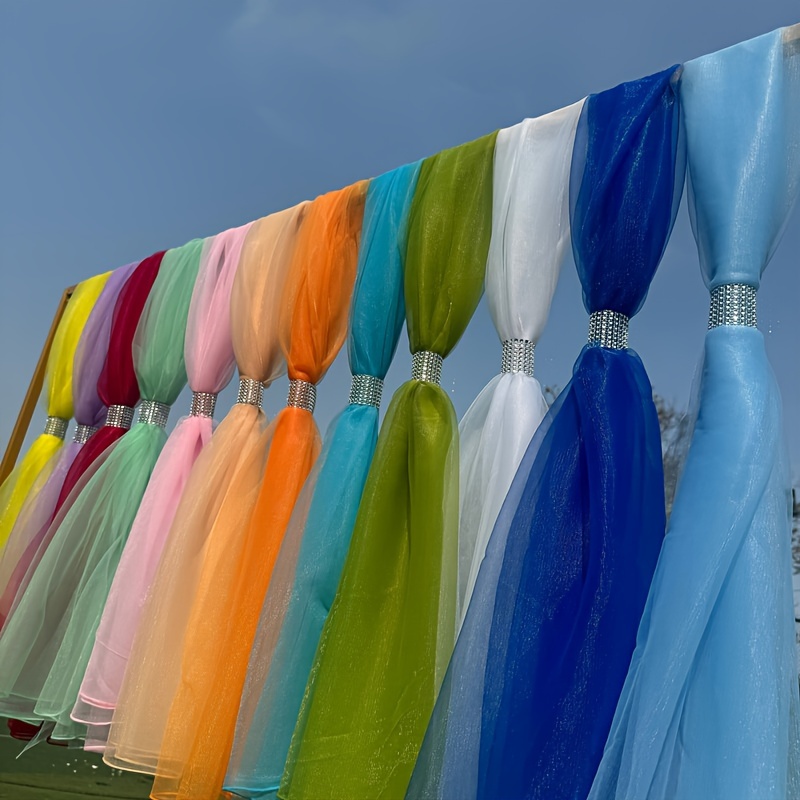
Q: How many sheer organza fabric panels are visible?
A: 12